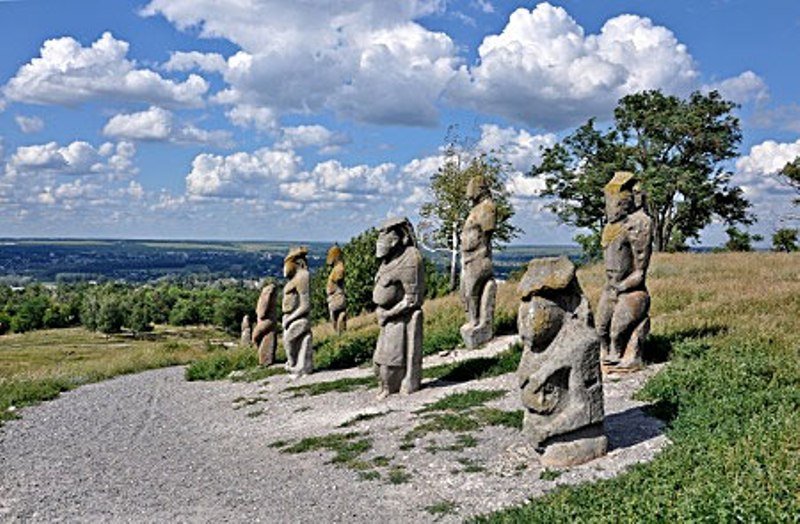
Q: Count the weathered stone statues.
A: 8